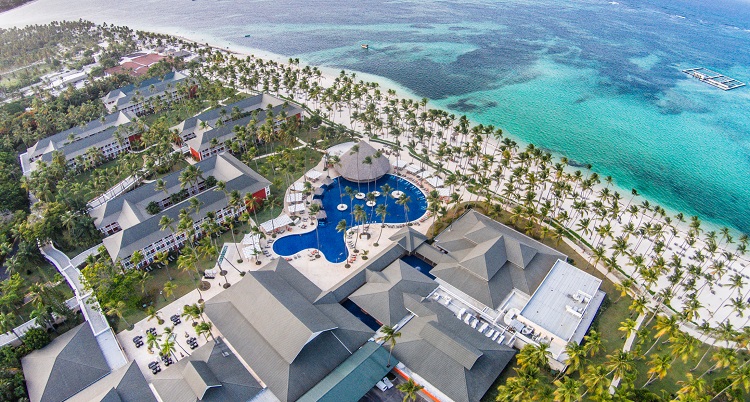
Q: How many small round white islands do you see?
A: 5